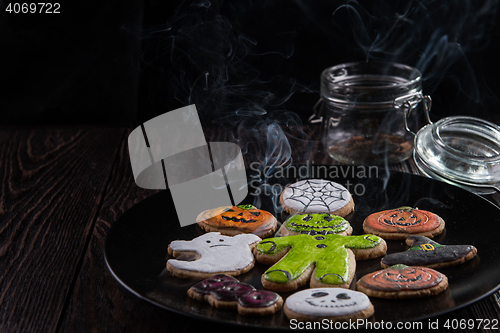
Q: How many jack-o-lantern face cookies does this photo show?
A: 3